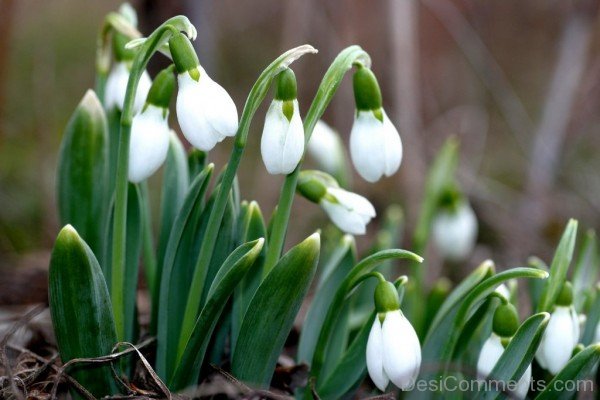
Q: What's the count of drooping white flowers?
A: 11